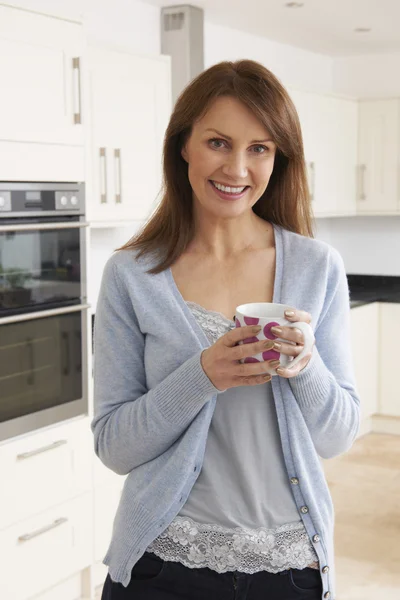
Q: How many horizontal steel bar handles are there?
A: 4